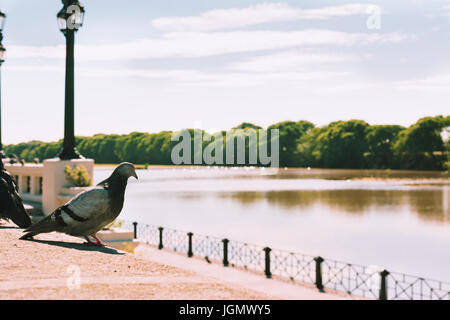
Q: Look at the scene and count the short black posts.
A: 7